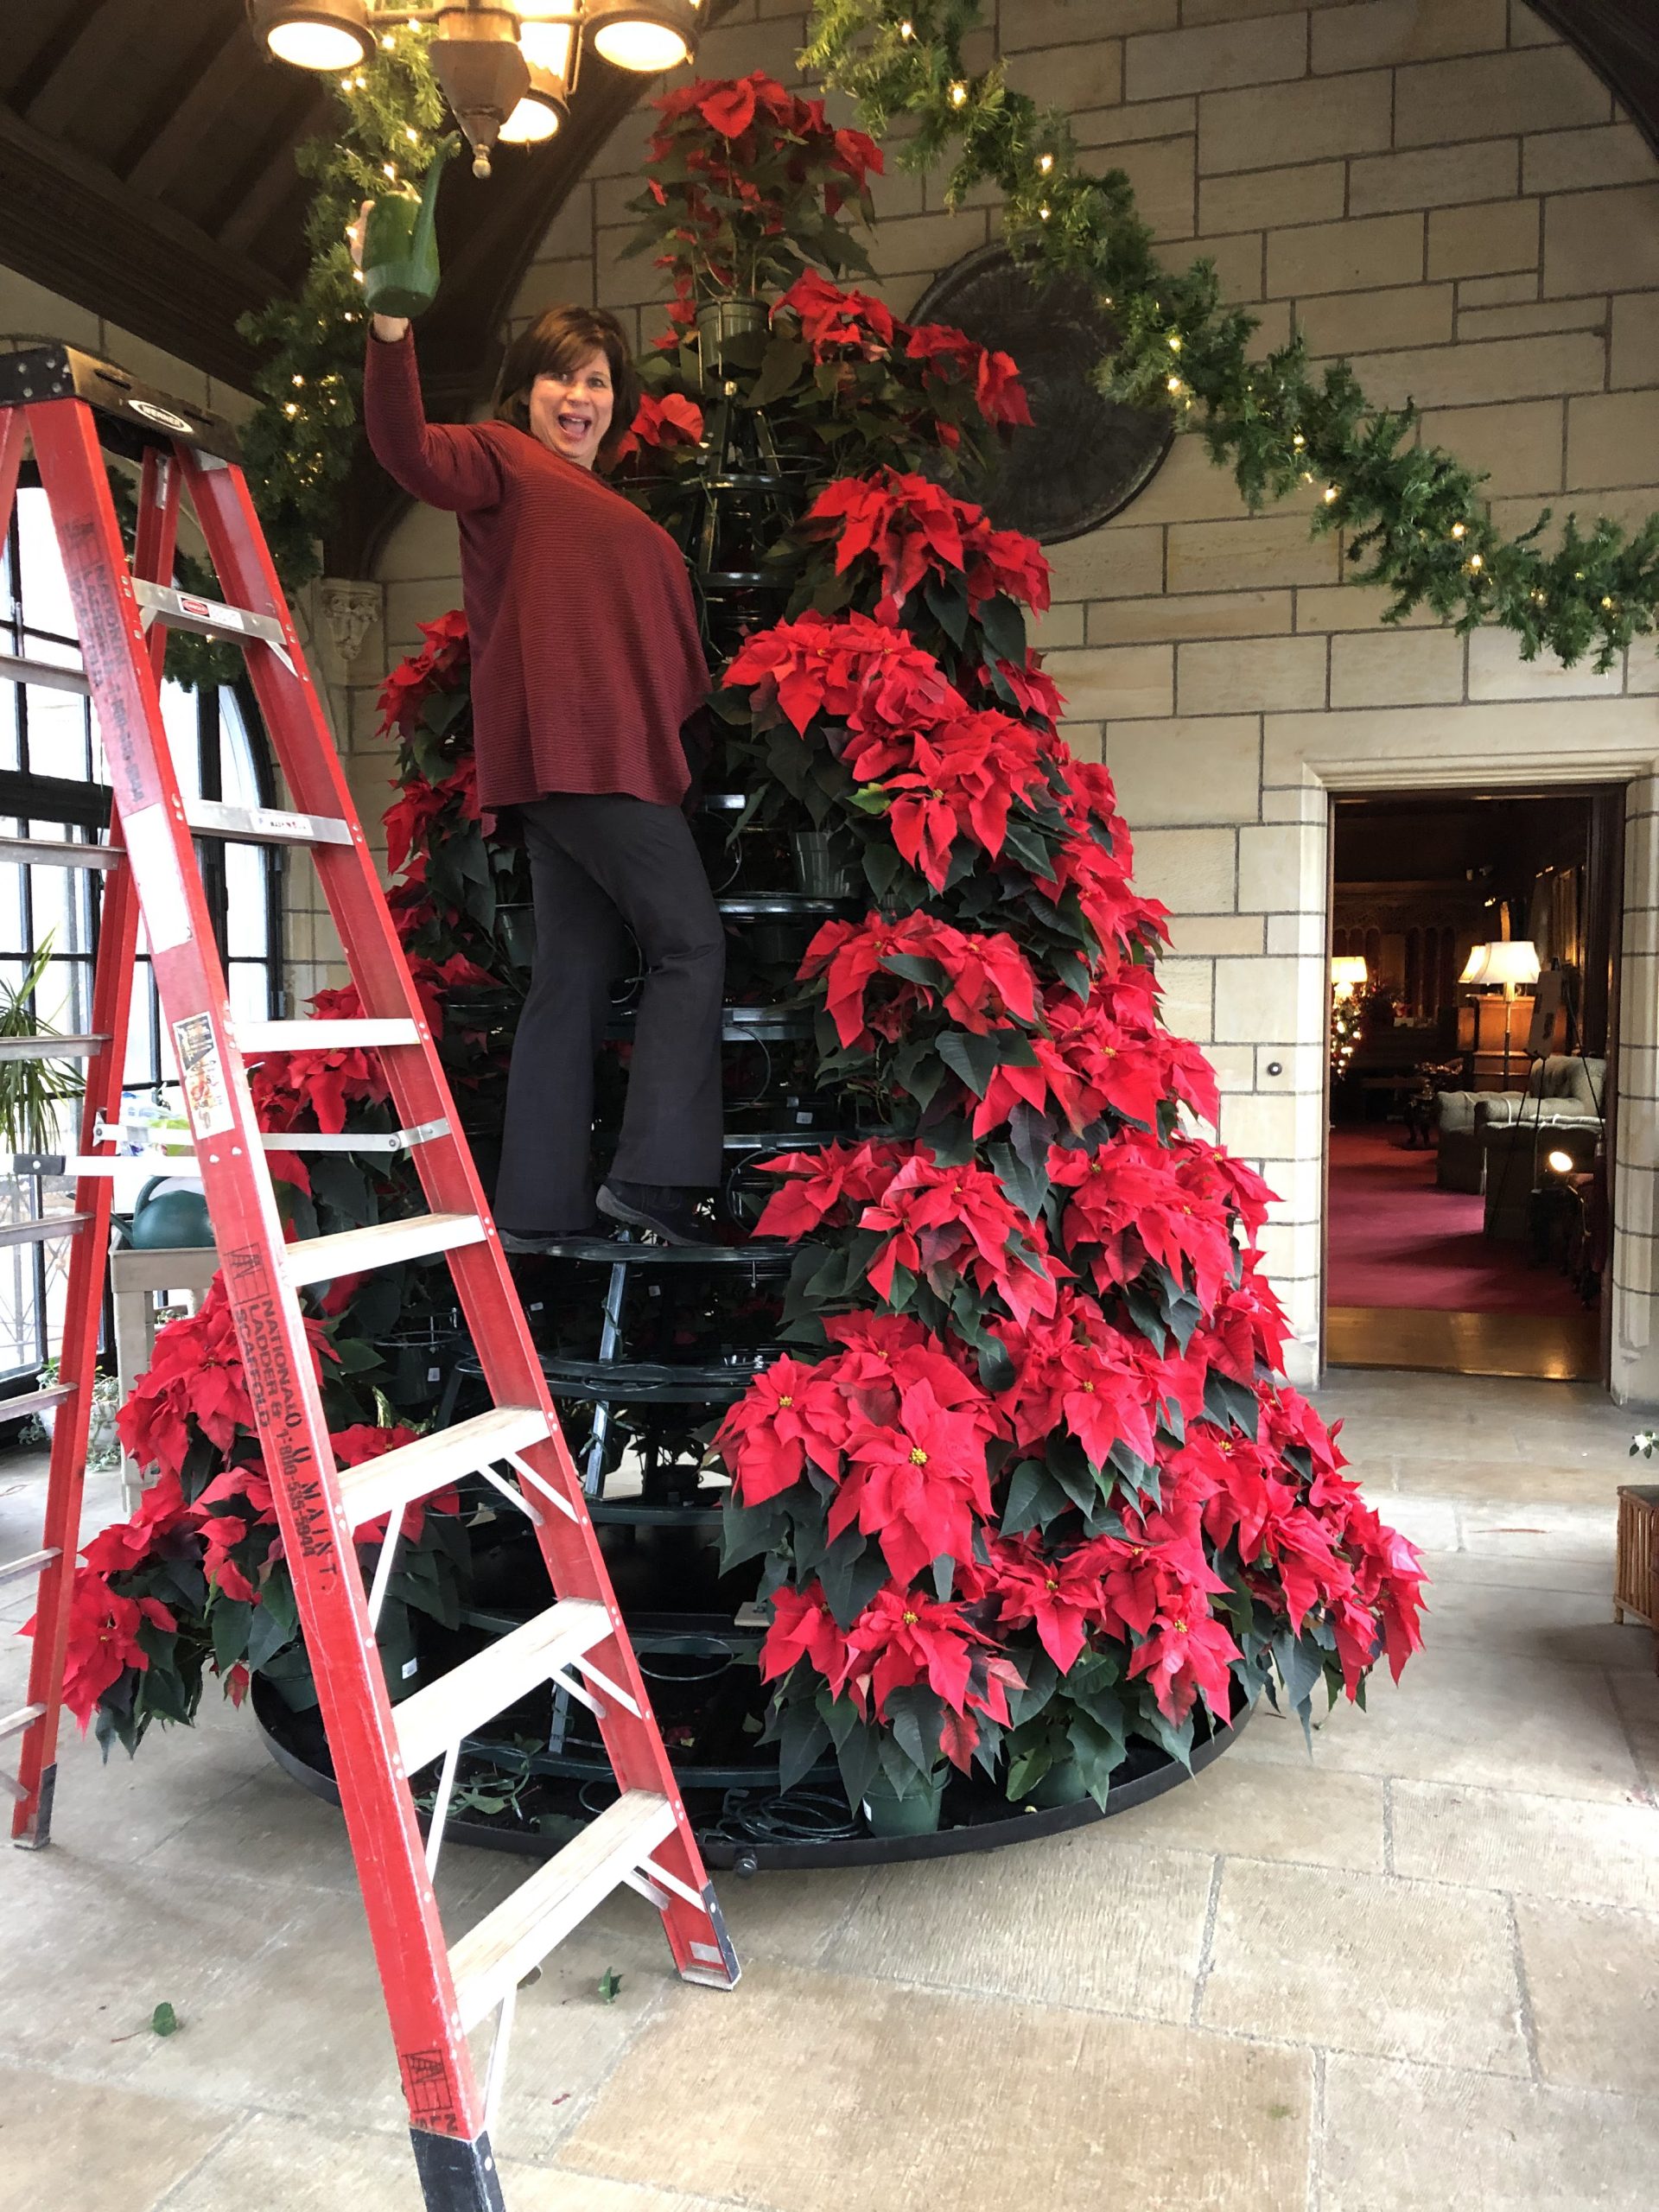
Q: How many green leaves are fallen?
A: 2